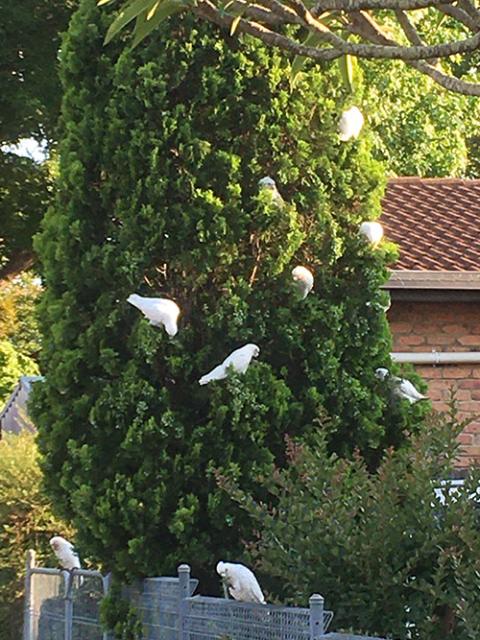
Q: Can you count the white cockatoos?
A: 9